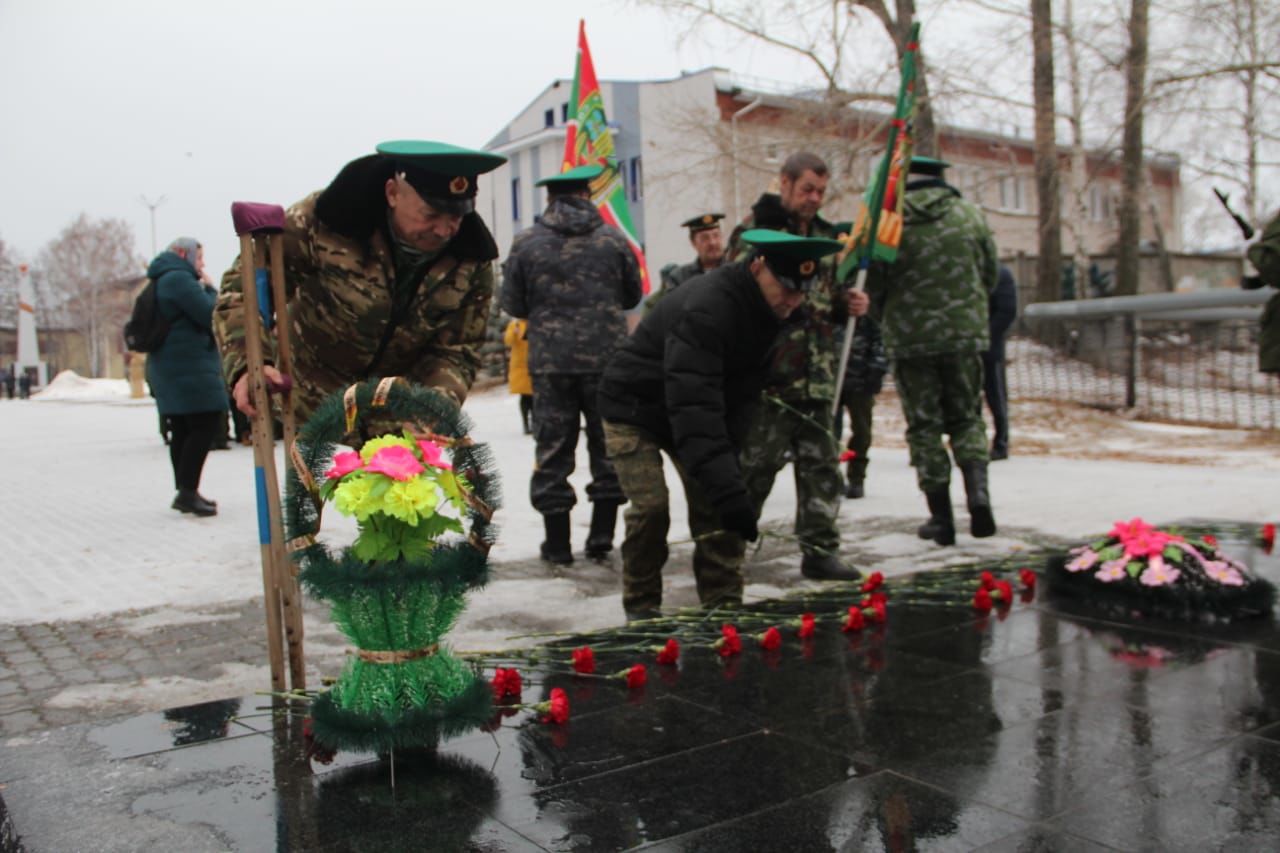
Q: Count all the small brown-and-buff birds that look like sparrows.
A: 0